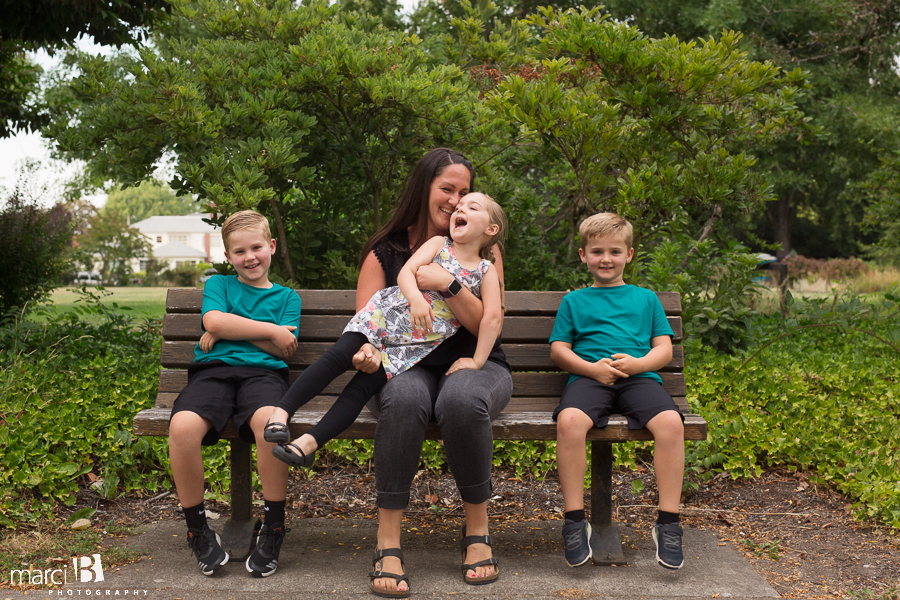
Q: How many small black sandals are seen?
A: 2